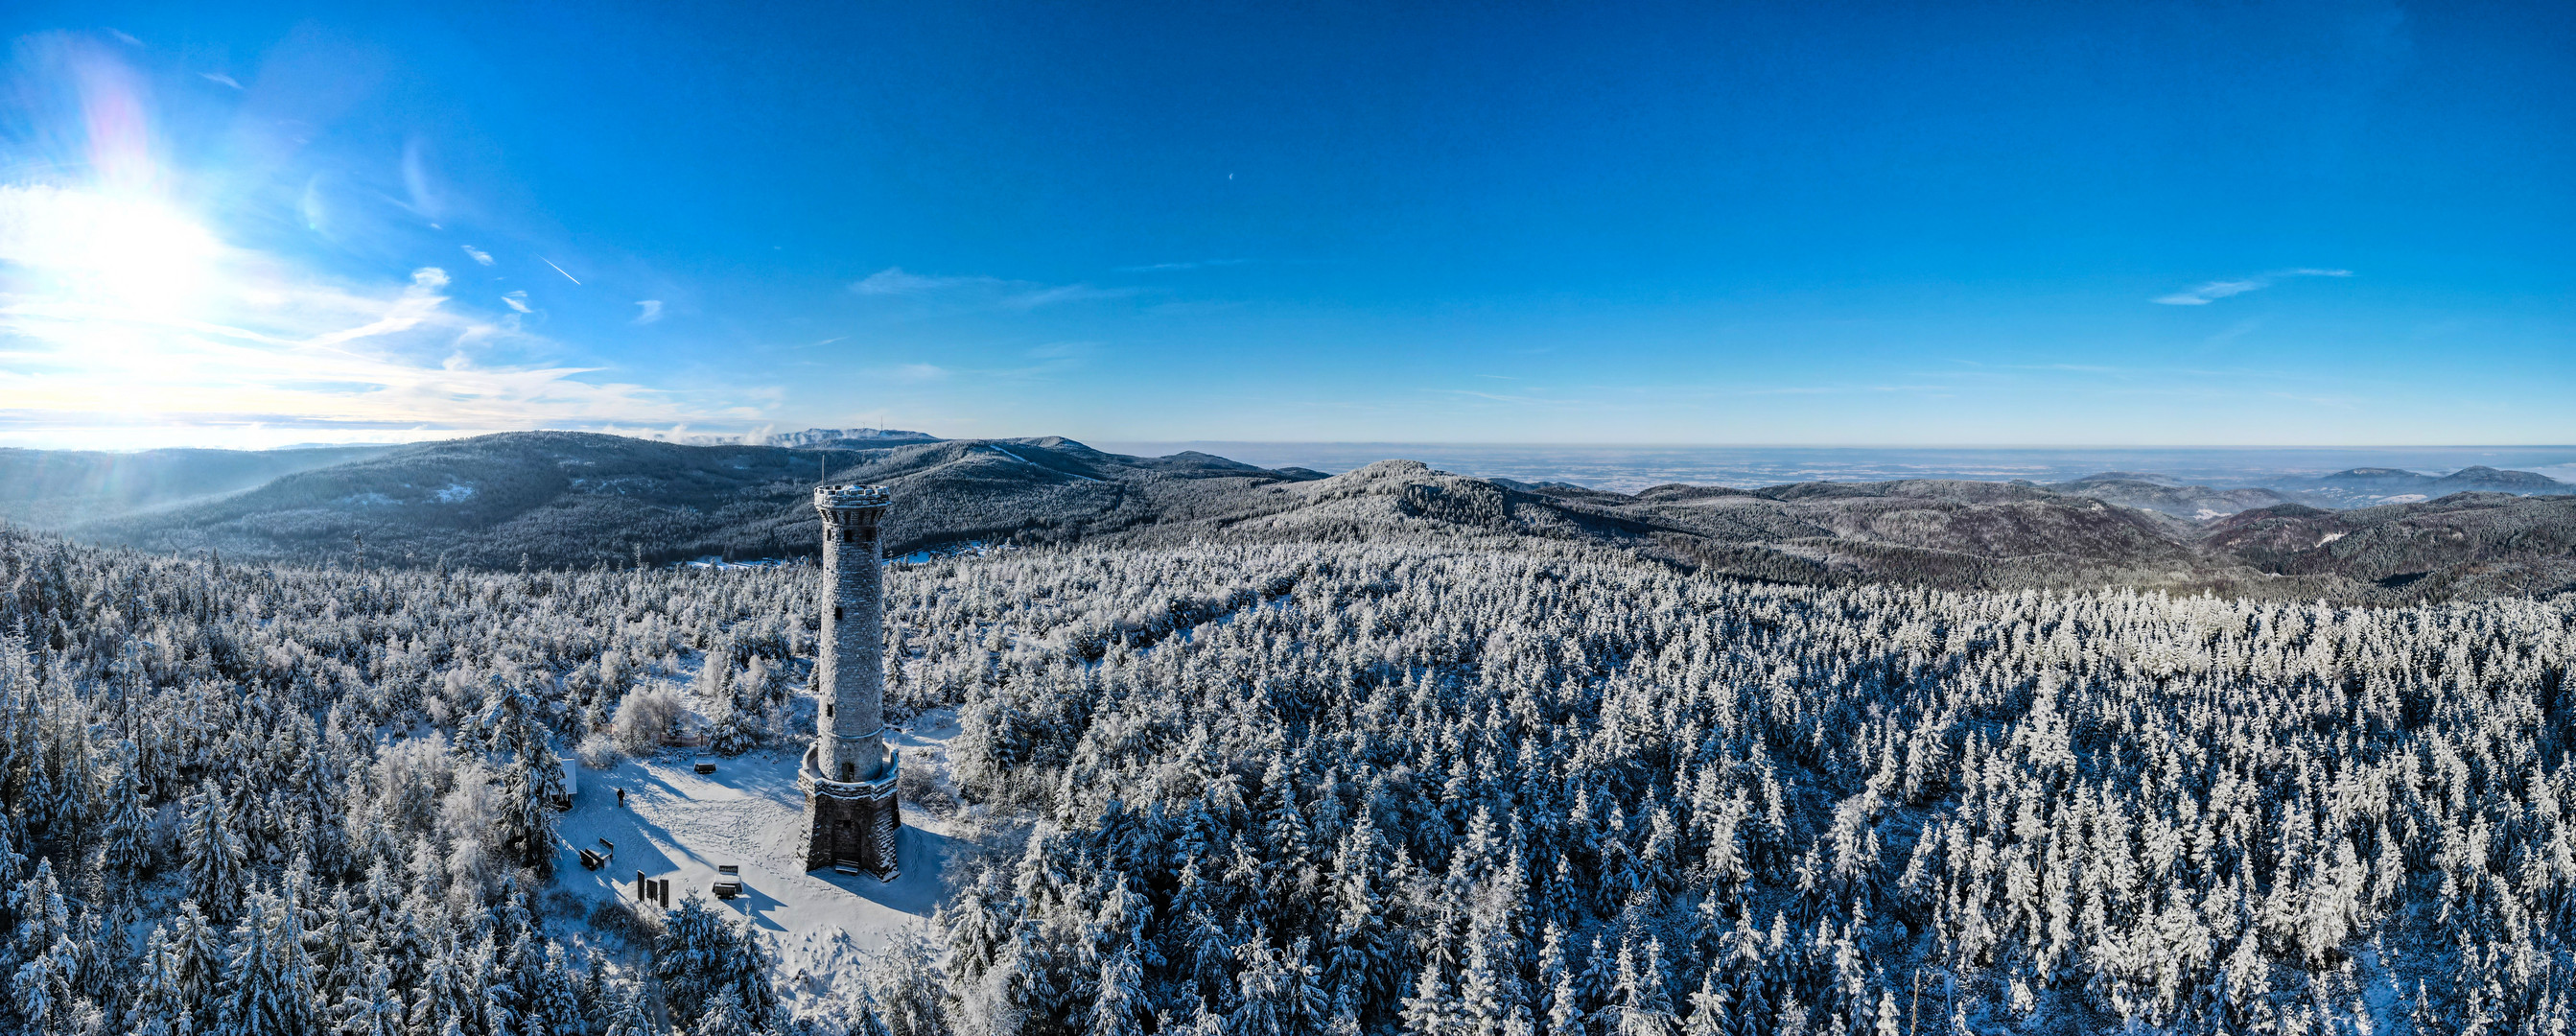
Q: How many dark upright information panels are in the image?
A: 3